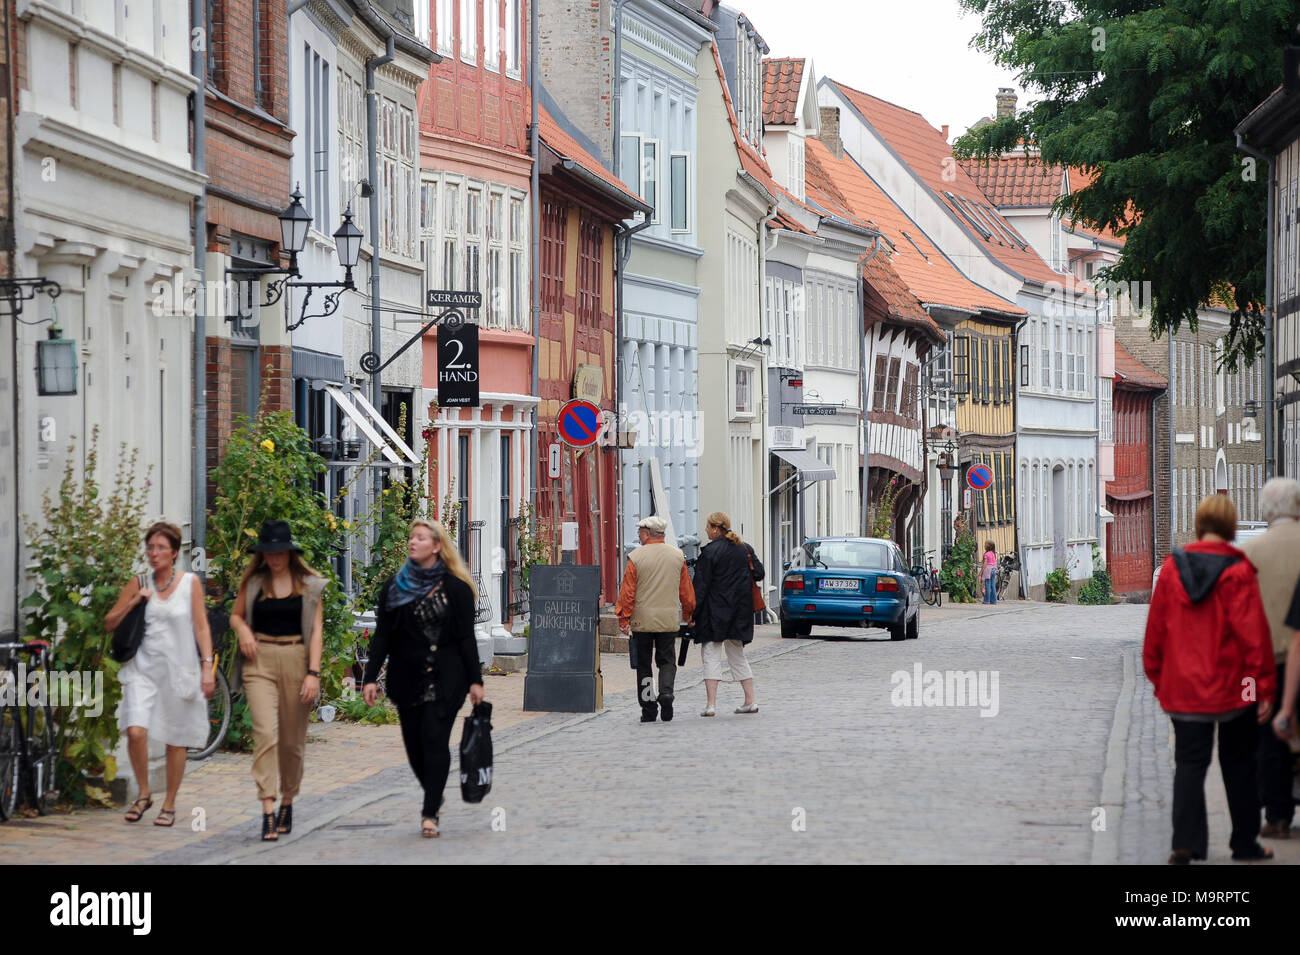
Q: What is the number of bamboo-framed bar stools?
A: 0